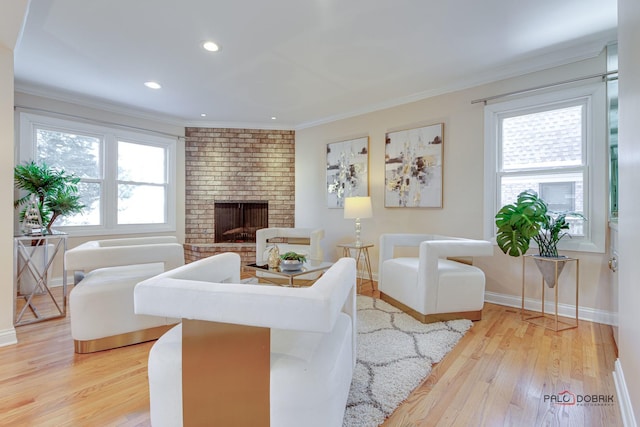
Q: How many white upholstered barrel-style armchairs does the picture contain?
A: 4